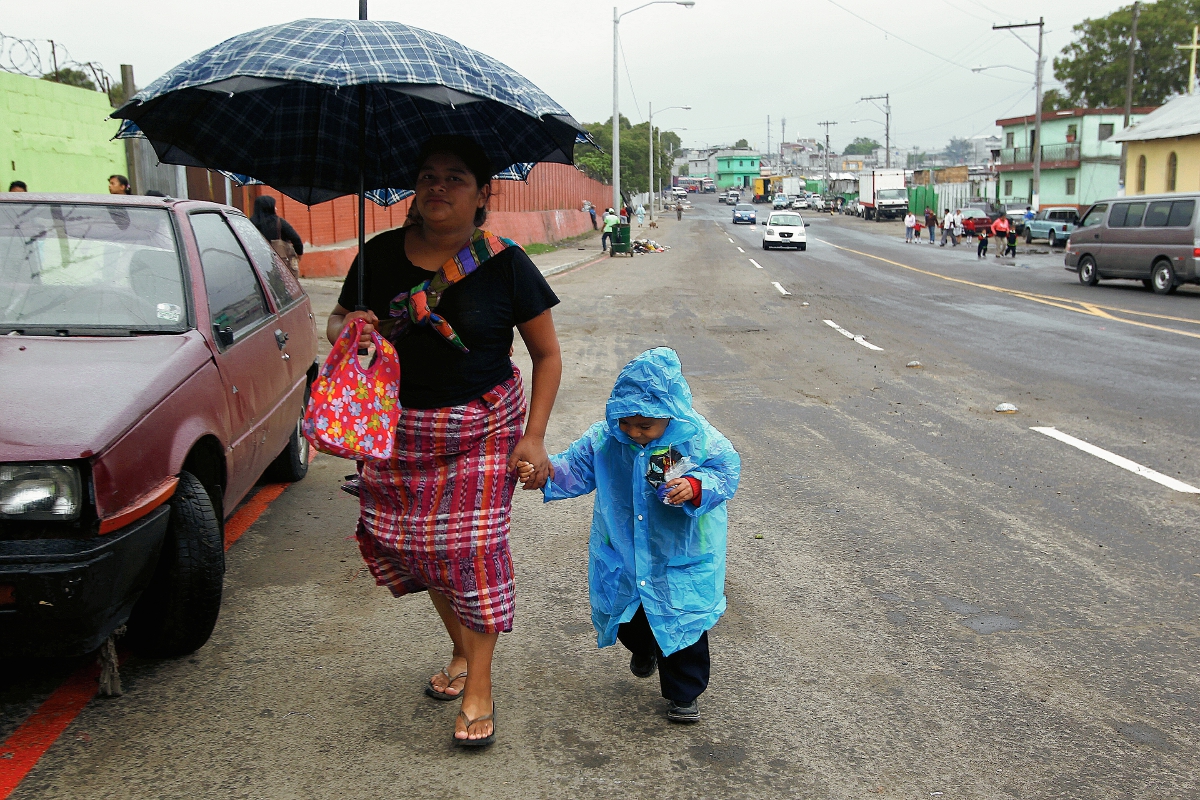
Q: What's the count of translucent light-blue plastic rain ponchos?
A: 1